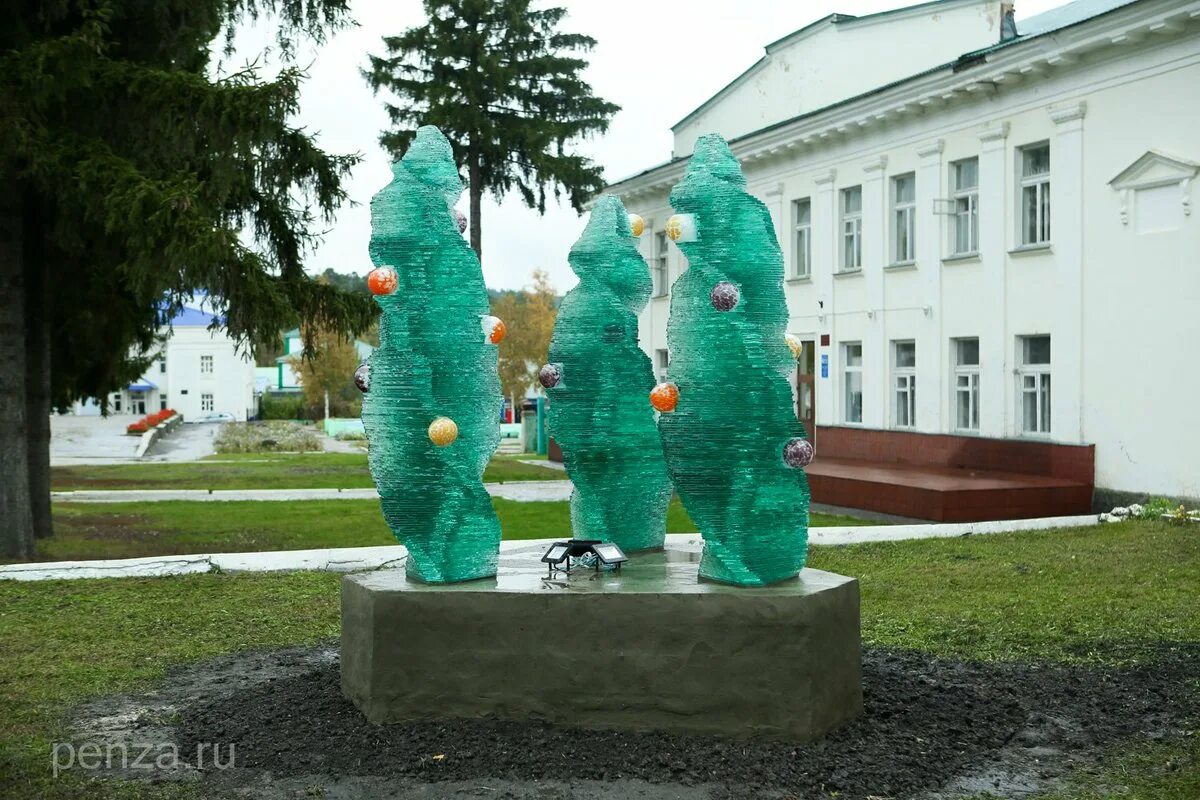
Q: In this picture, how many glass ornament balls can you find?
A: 12